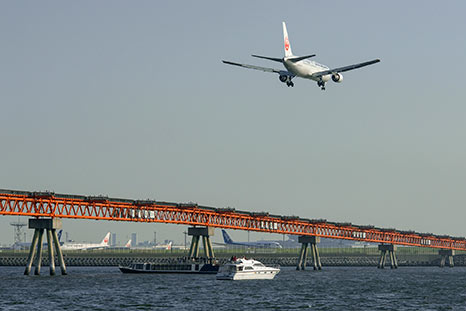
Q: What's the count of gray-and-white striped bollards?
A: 0